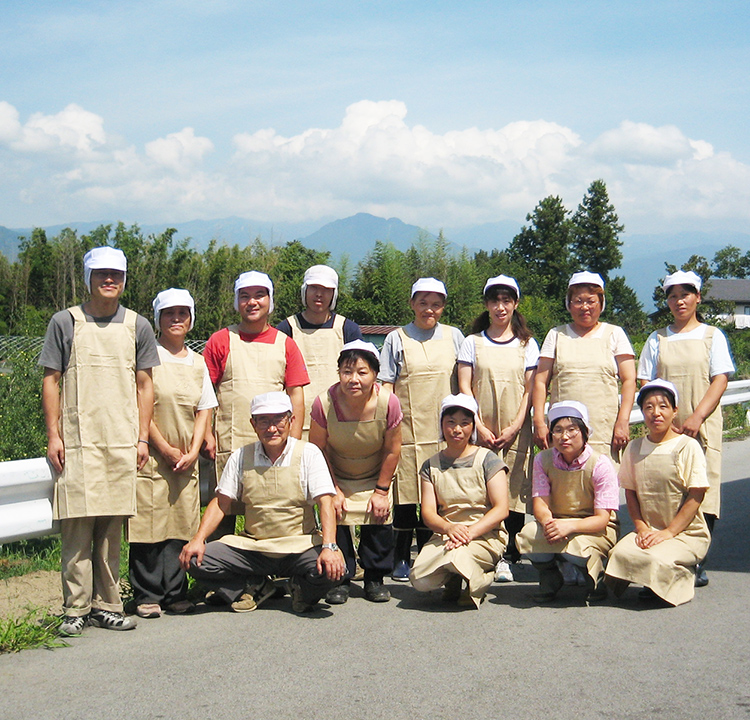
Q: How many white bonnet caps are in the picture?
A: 13